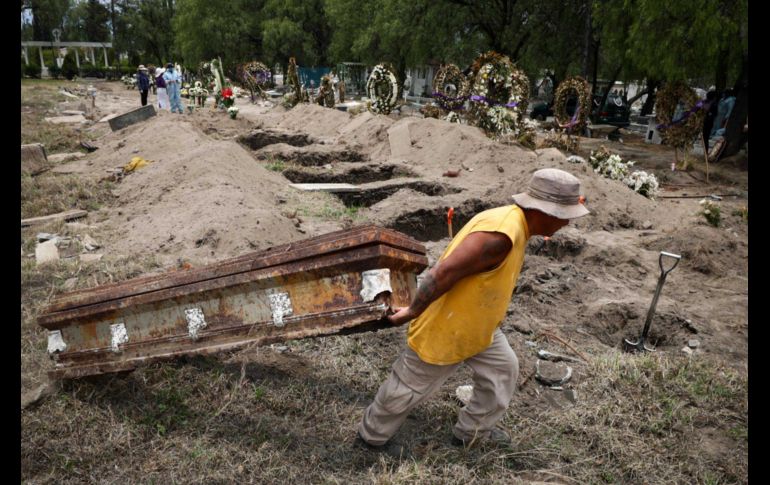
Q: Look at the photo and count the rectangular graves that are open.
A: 5